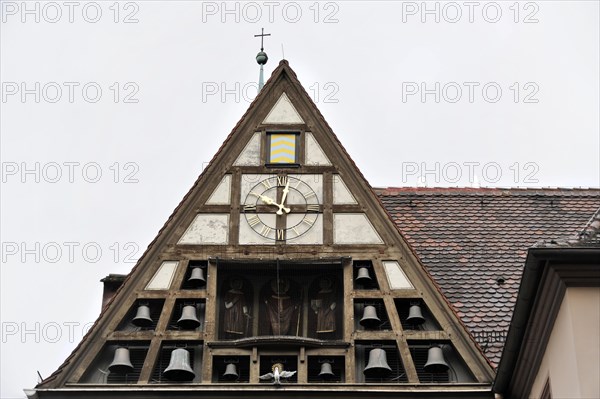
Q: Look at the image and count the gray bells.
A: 12